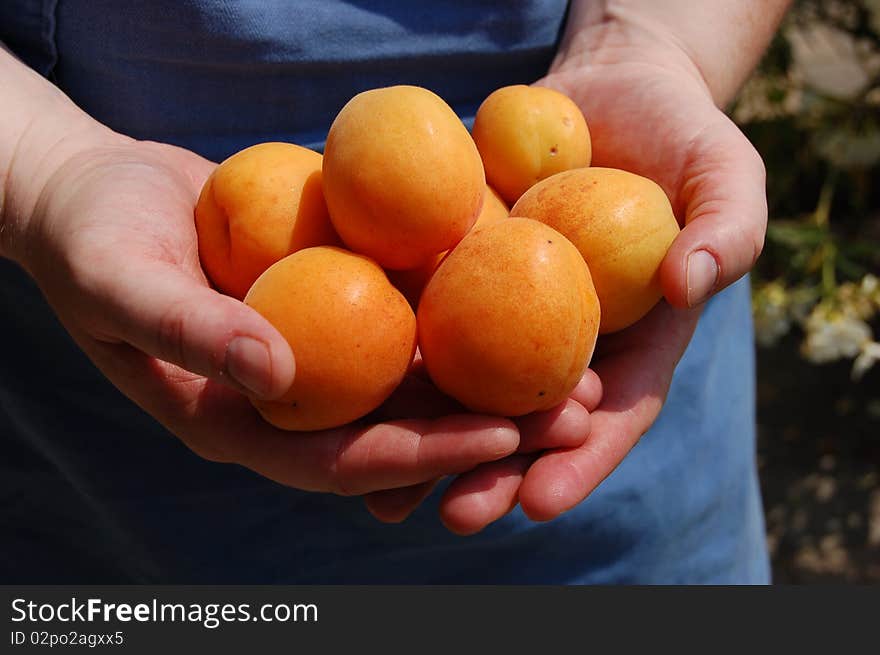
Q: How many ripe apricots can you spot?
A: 7